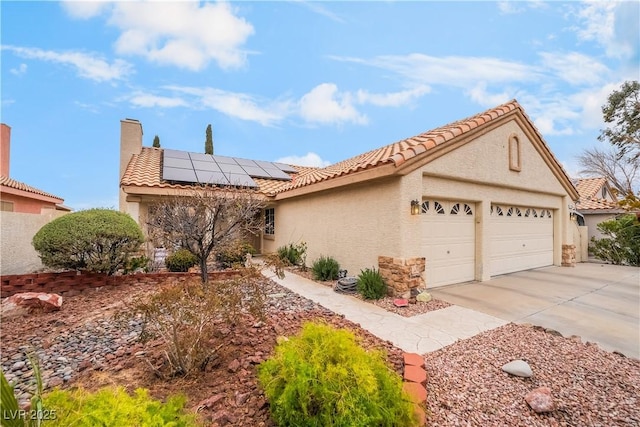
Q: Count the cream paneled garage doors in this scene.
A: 2